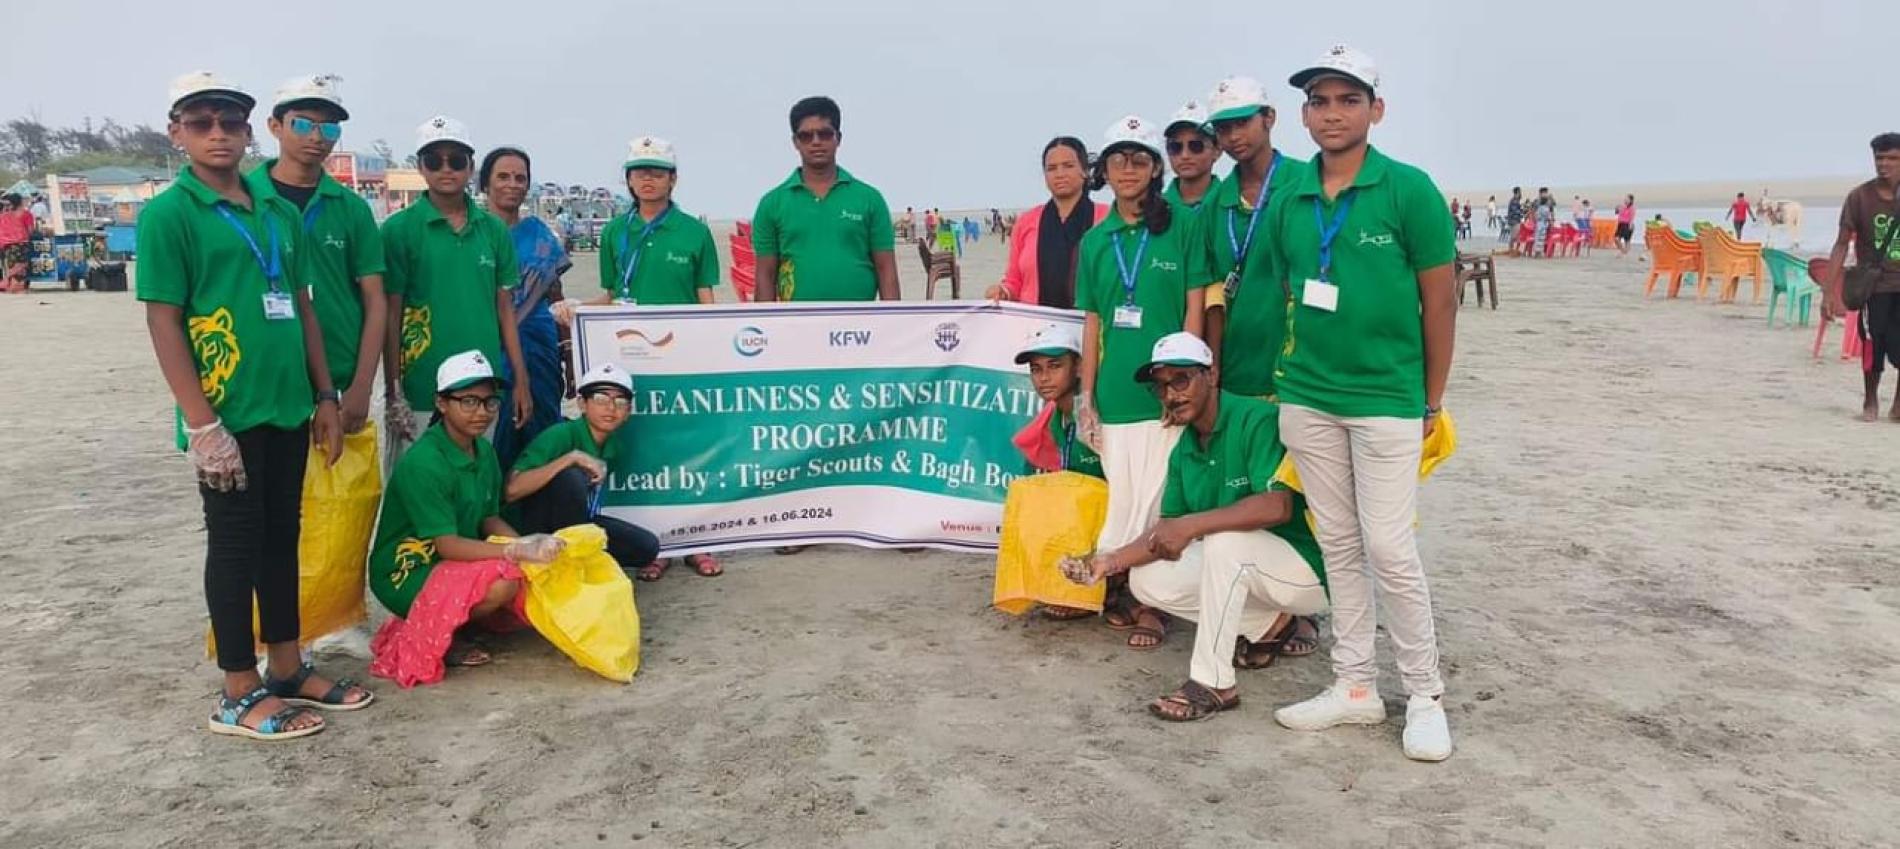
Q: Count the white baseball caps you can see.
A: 12